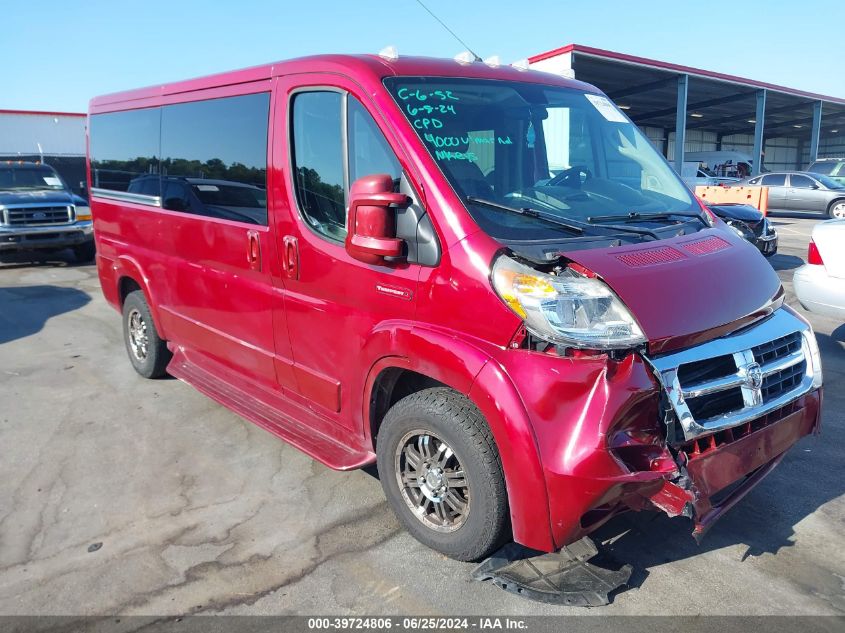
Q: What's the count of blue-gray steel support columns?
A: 3